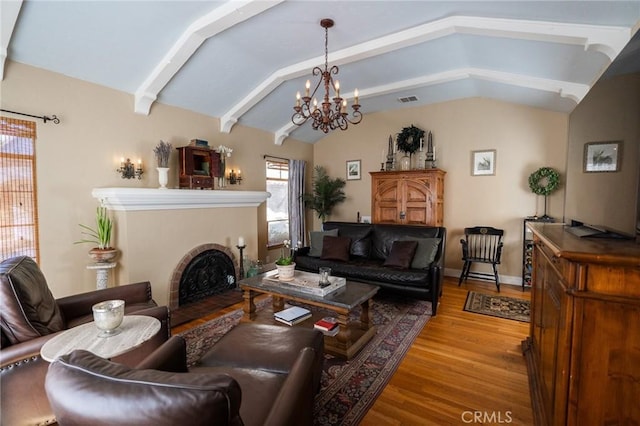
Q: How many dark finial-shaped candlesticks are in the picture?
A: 2